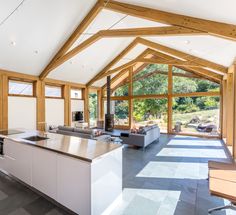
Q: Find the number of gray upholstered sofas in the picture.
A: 2